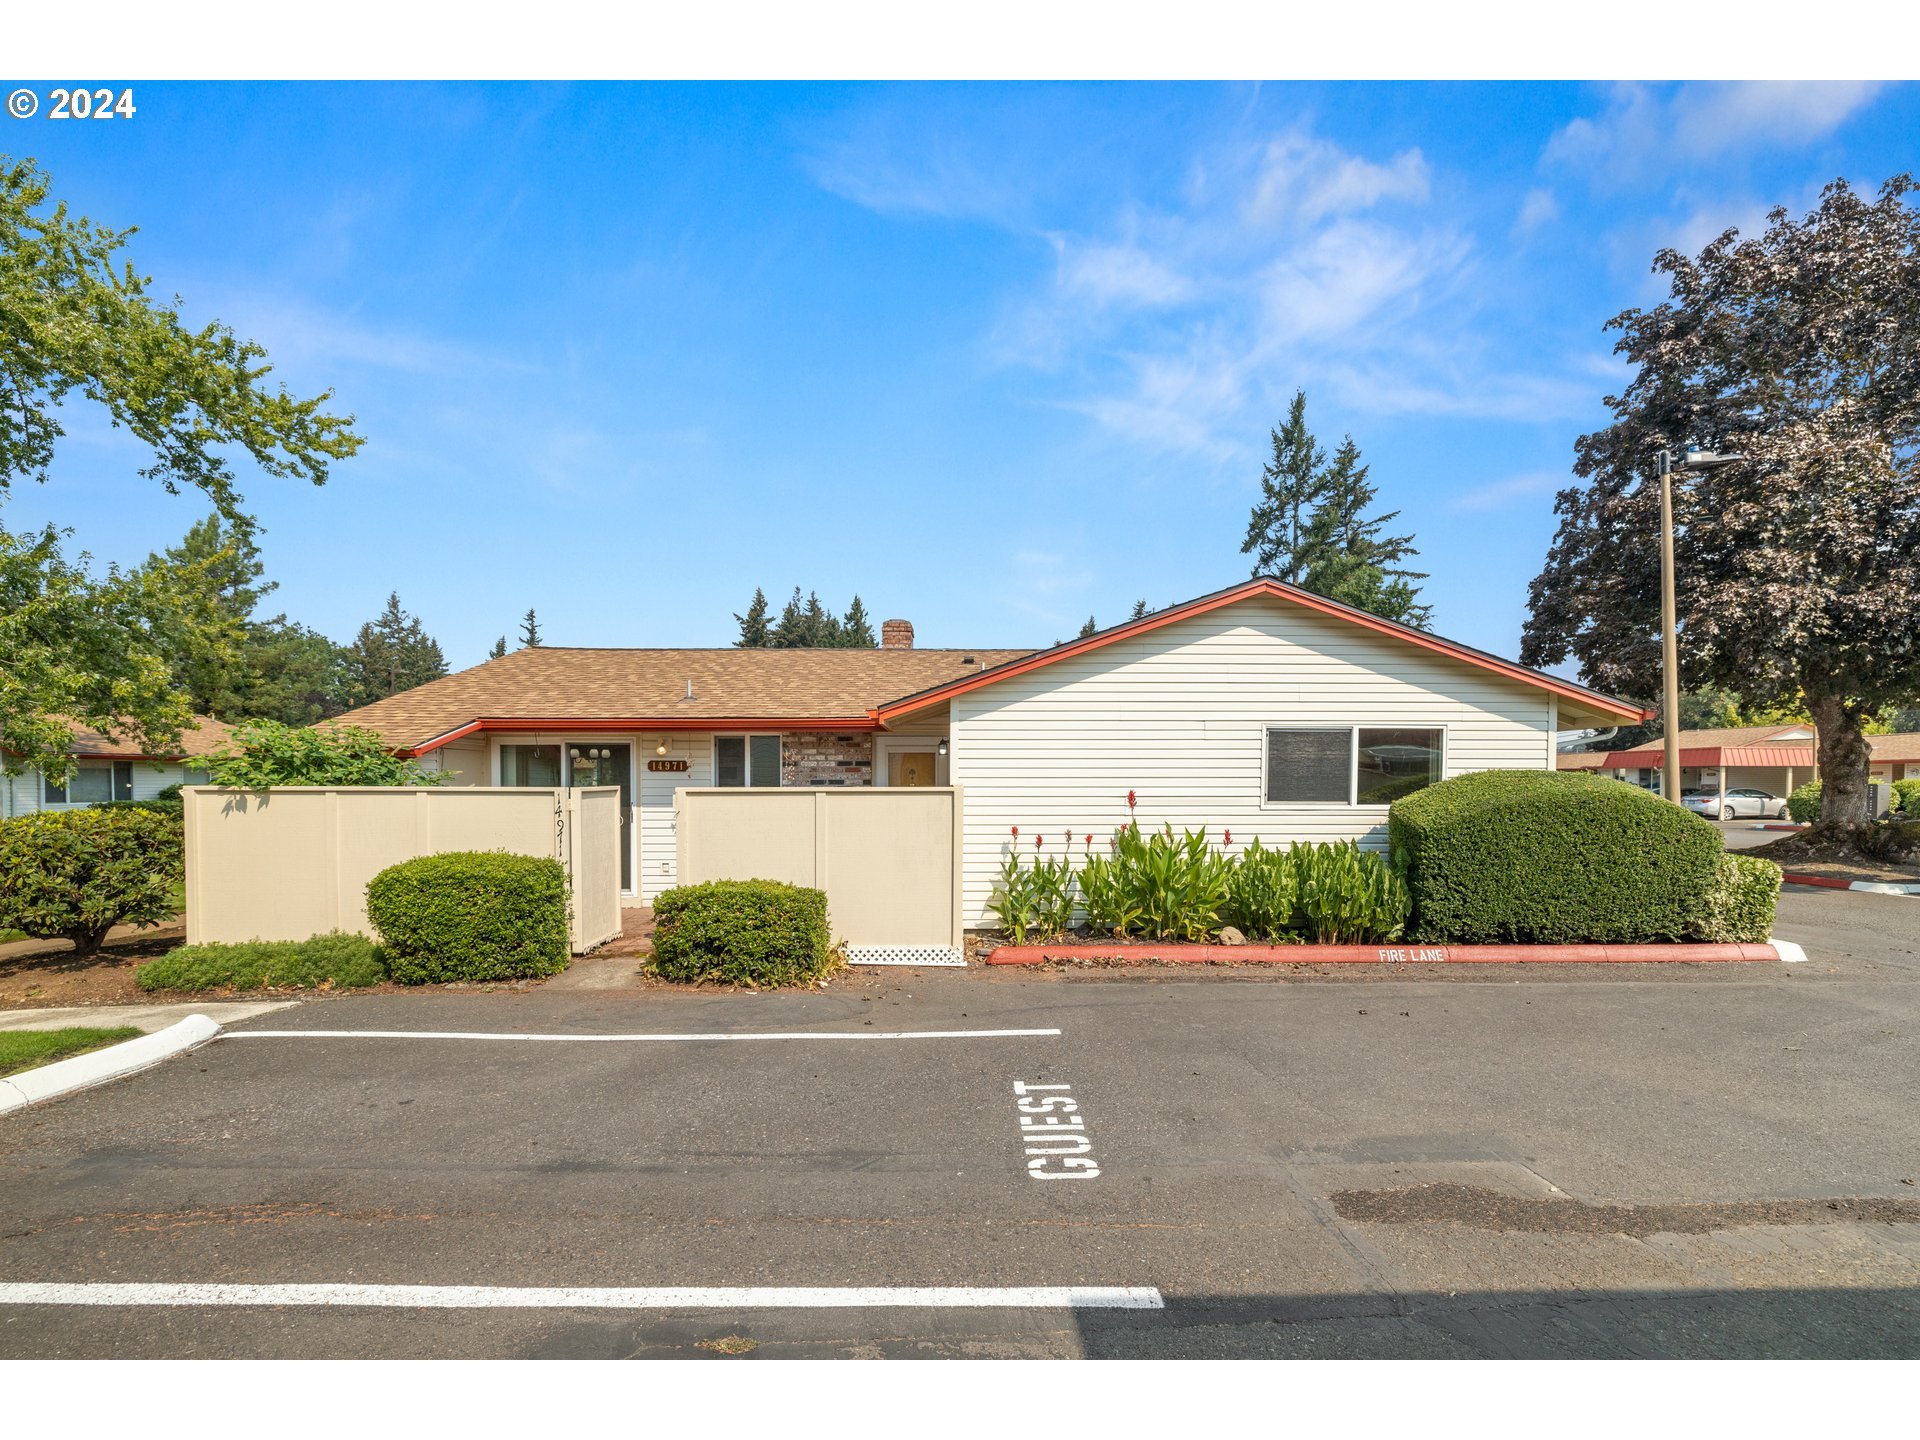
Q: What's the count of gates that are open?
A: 1